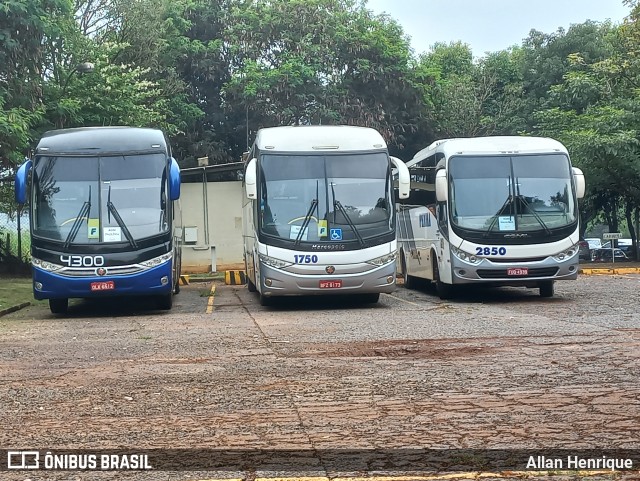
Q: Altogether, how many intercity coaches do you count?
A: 3